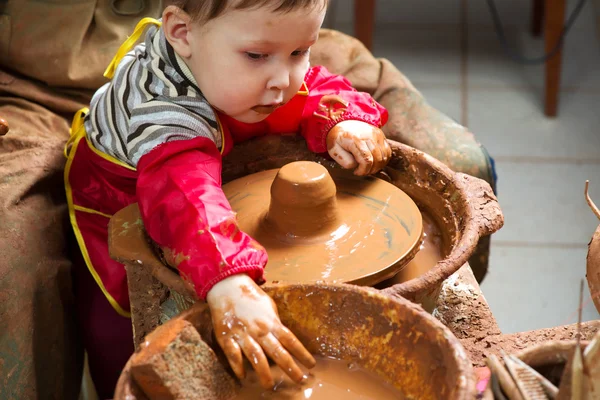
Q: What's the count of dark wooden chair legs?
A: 3